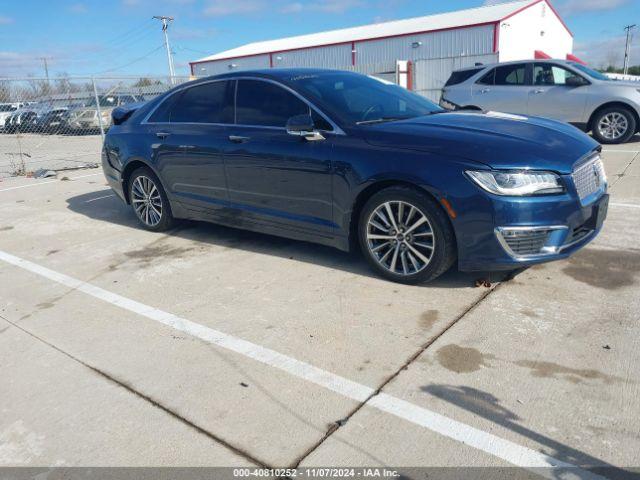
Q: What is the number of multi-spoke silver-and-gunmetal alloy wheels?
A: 2